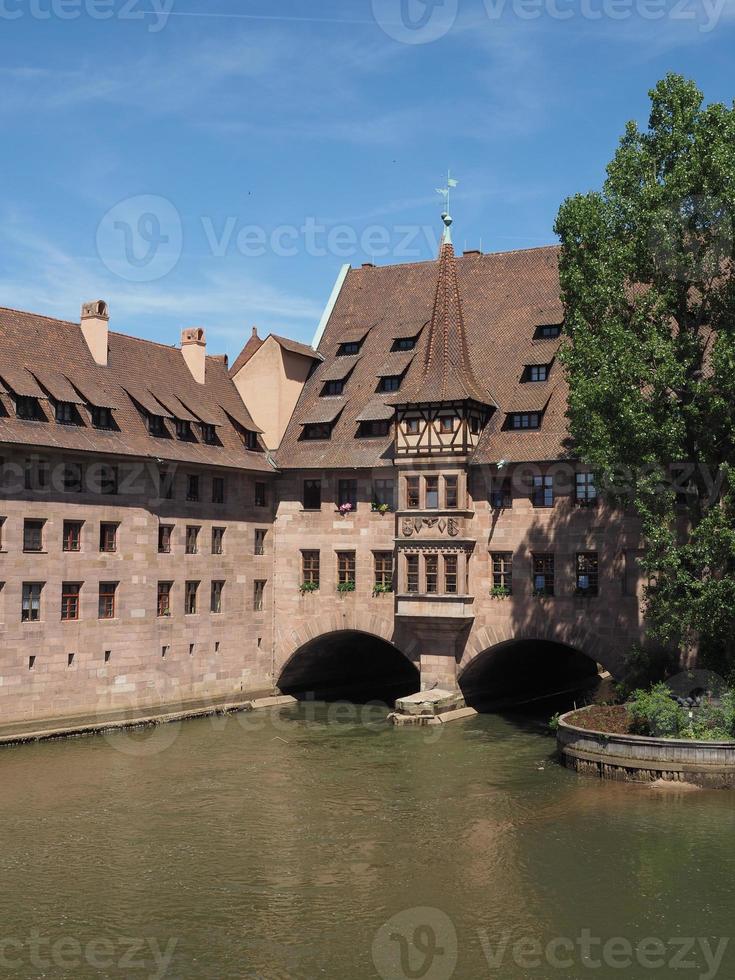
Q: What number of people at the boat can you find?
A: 0